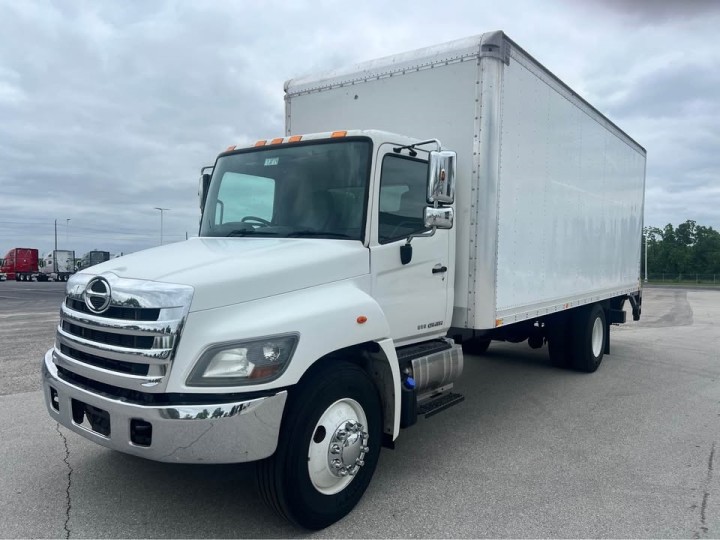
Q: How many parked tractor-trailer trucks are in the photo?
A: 3